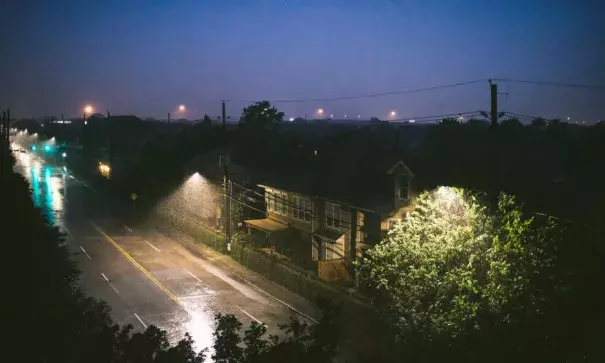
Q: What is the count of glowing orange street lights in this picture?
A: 4